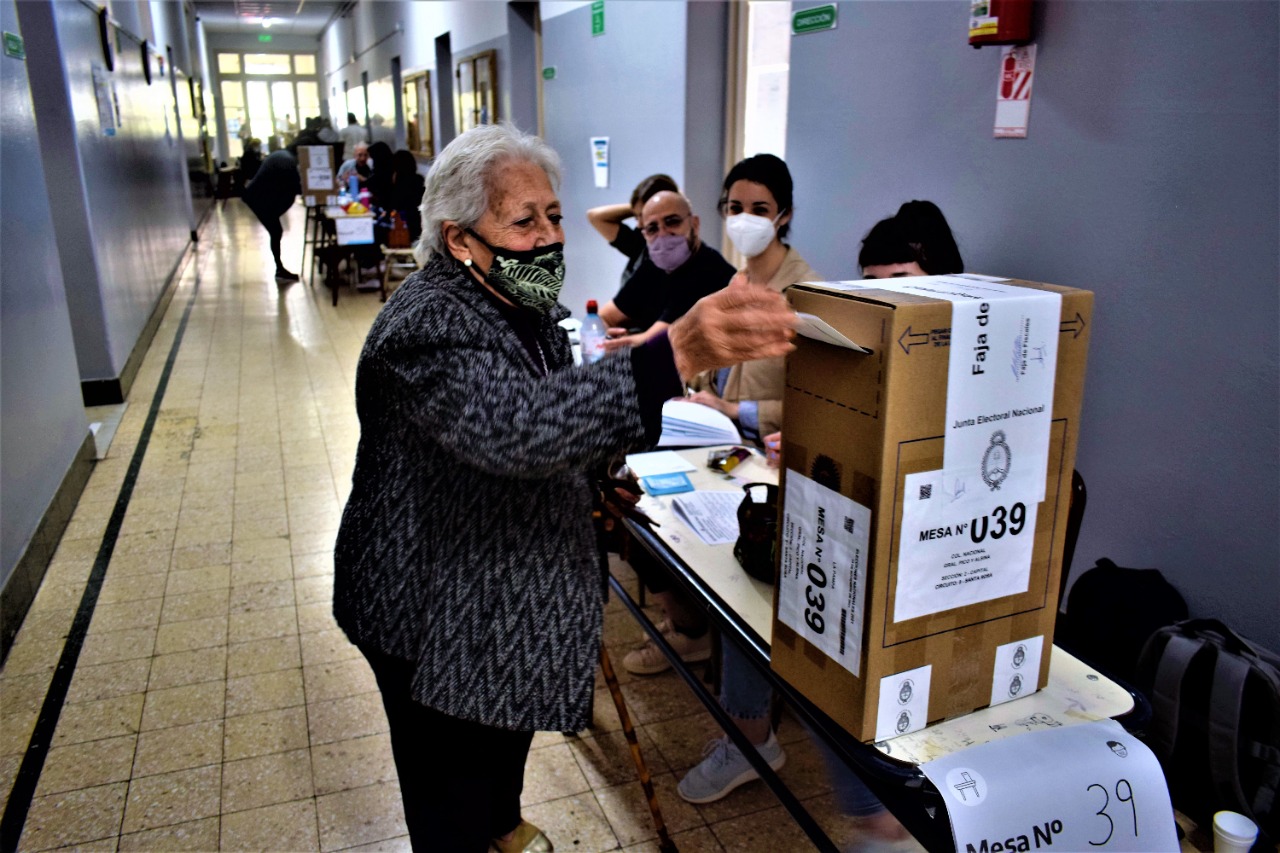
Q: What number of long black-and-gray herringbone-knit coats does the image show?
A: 1